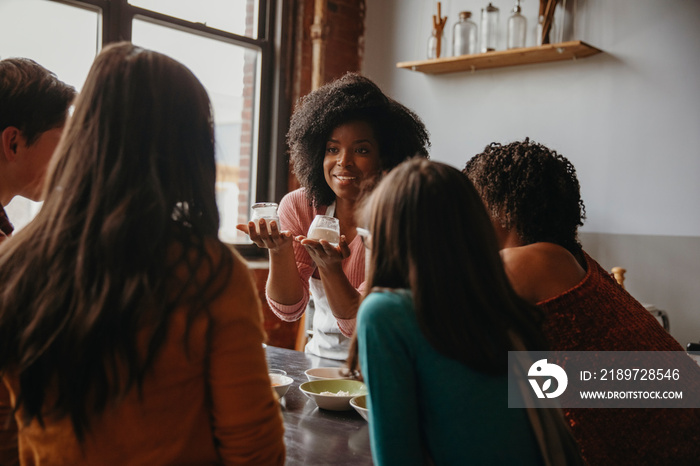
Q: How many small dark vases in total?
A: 0